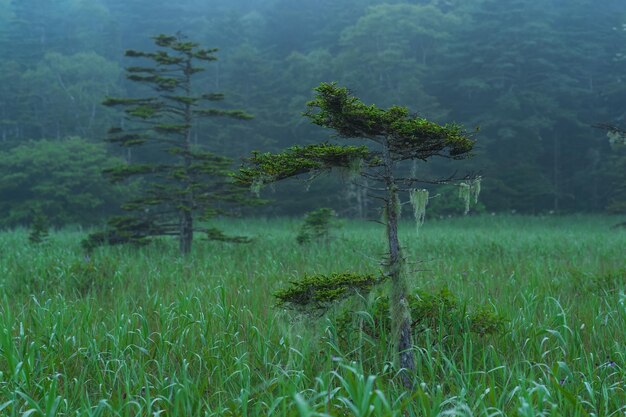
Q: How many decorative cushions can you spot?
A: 0